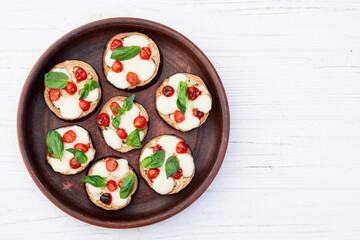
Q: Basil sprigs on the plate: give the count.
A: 12